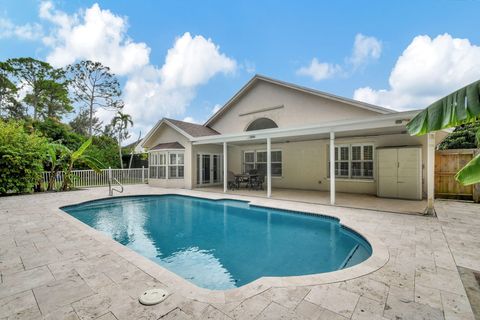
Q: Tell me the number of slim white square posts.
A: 4